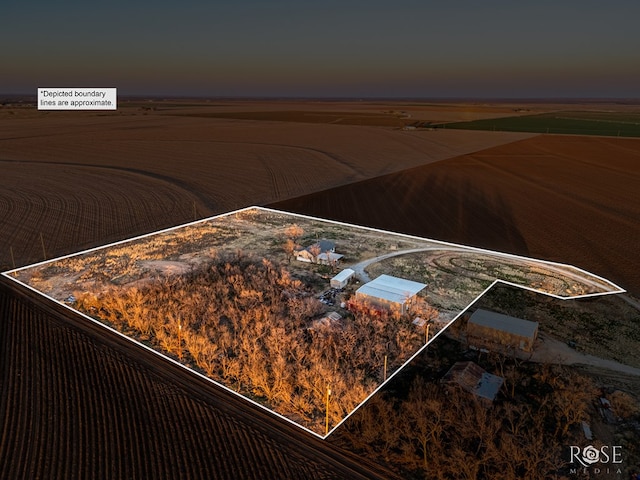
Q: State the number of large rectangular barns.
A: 2